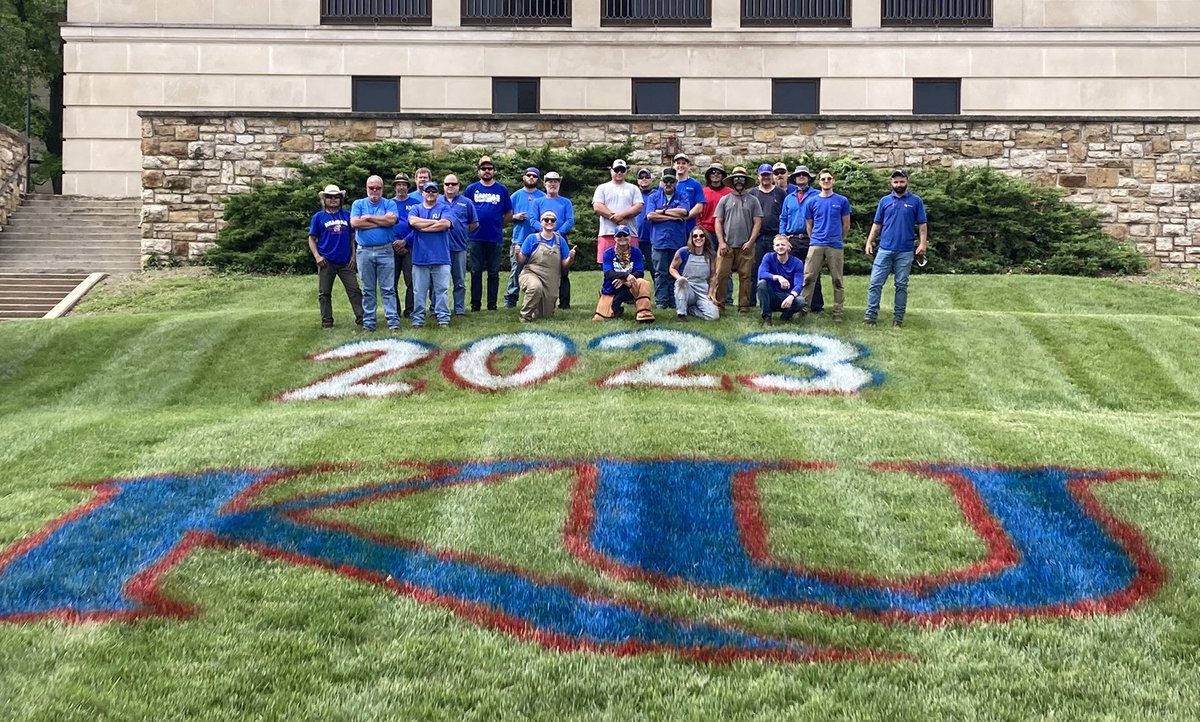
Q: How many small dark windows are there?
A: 5